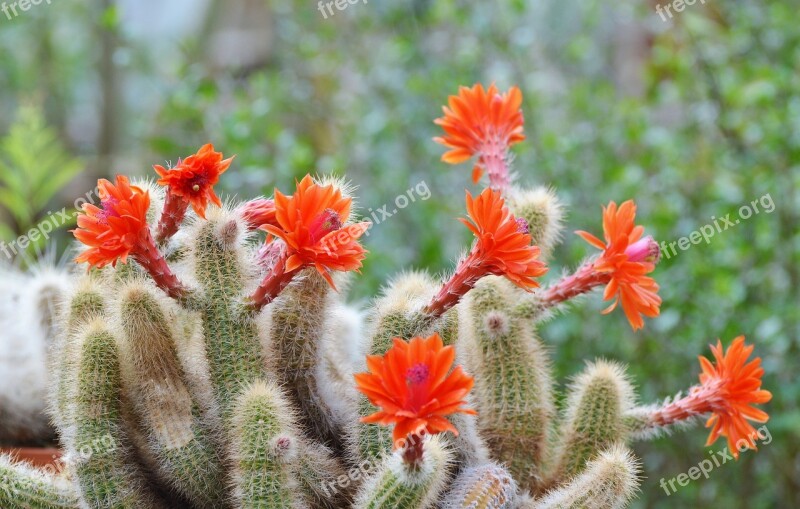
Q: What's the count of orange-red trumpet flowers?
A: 8